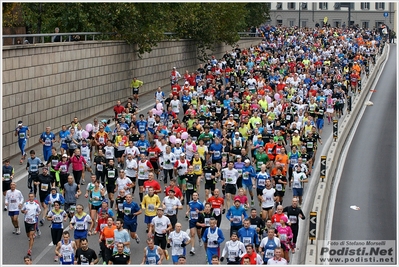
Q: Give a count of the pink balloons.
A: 10